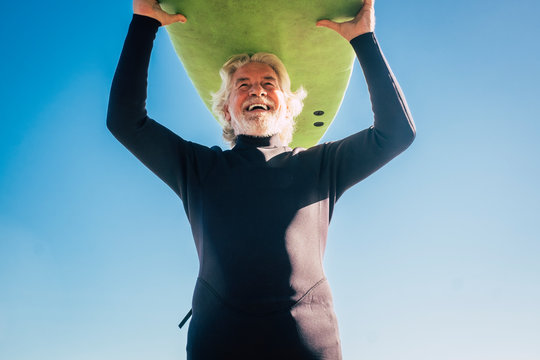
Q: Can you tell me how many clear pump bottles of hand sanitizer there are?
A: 0